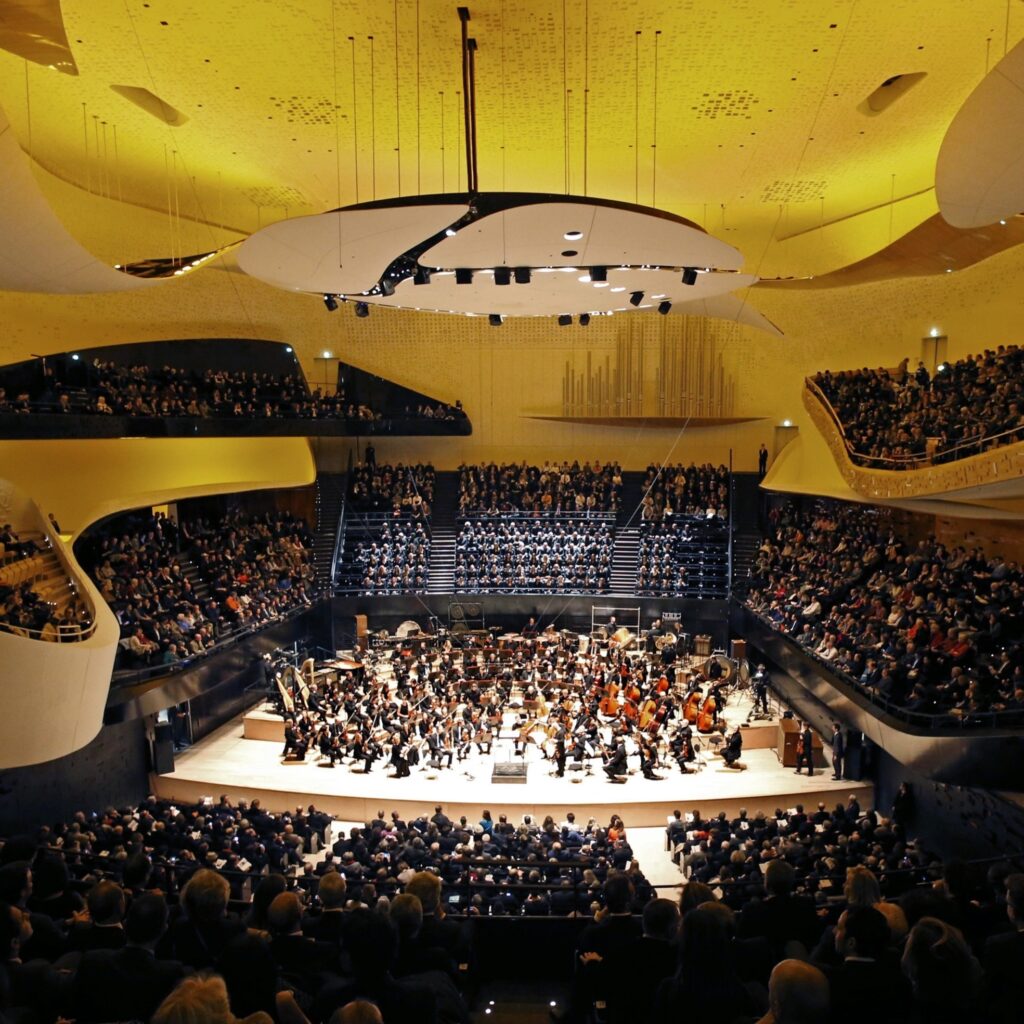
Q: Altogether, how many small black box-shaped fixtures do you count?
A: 14